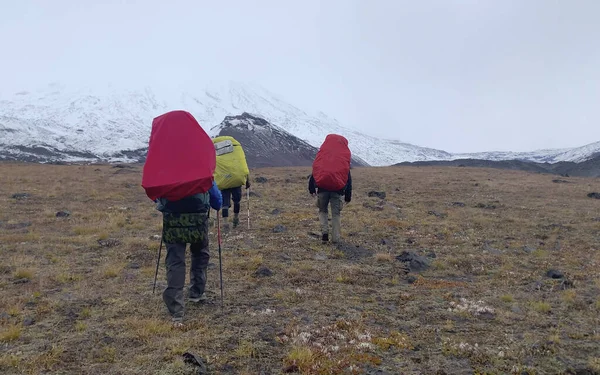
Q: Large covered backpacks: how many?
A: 3